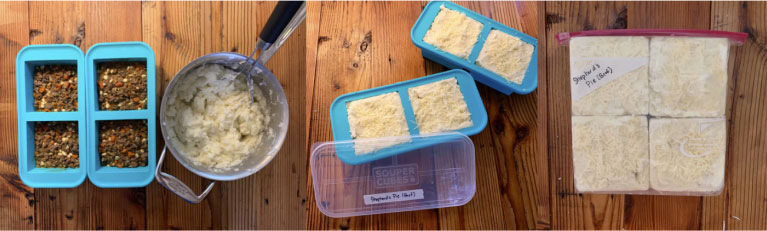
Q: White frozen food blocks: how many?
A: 4